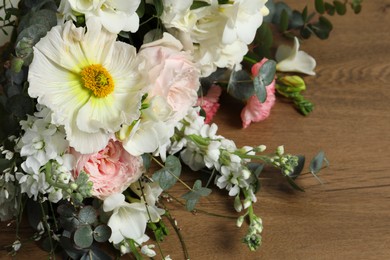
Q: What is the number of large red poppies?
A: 0